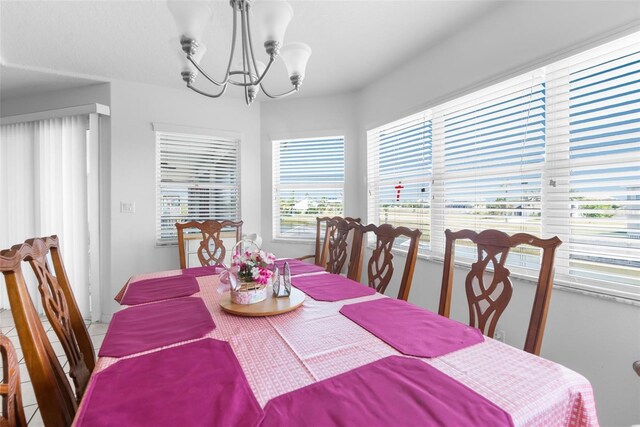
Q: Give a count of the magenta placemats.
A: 8